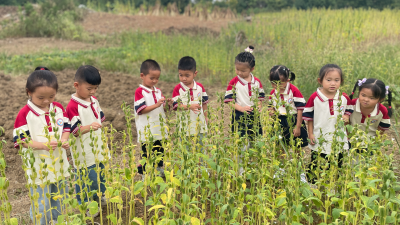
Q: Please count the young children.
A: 8